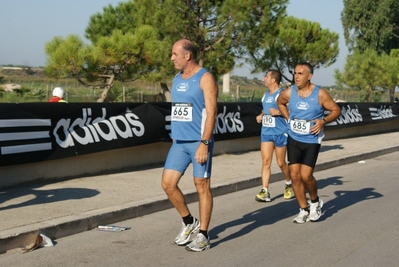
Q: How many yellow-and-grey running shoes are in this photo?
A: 2